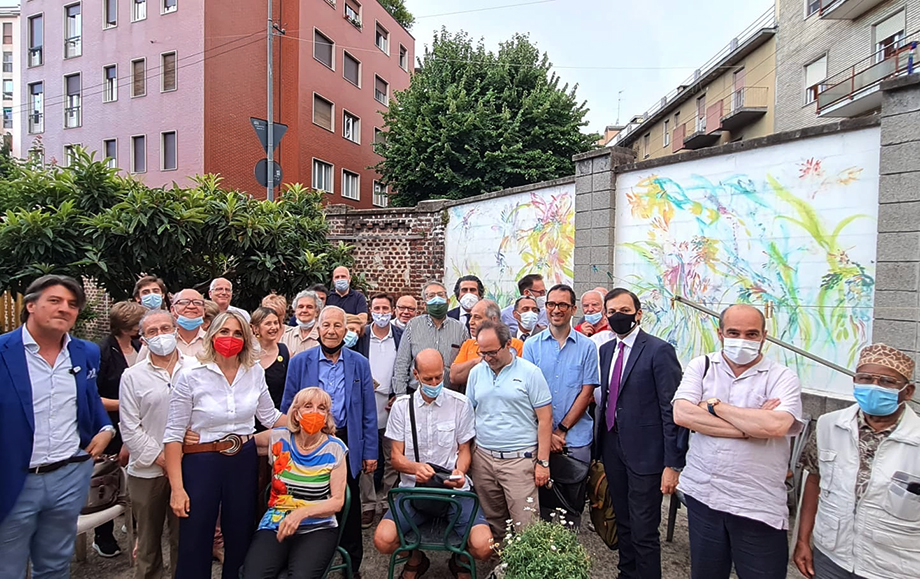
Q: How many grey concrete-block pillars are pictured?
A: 2